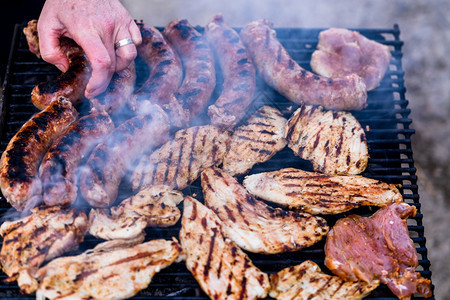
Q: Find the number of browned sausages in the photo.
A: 9